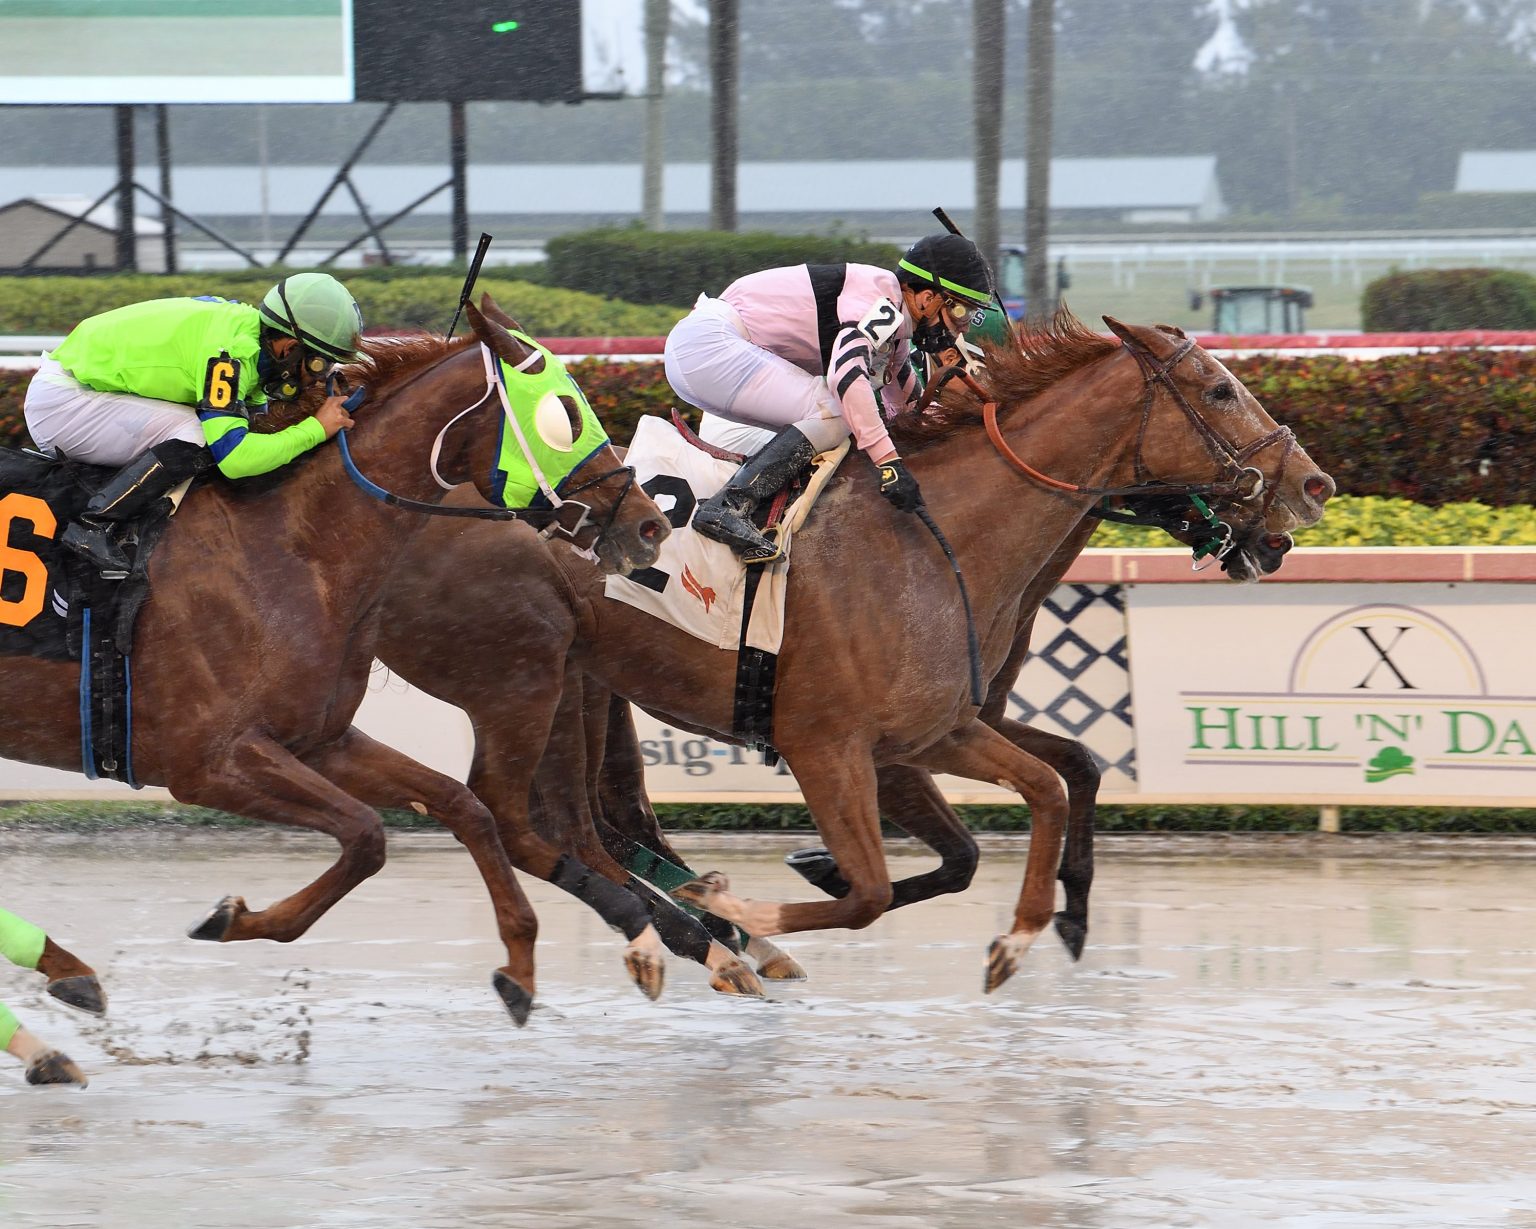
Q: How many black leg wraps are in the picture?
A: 2